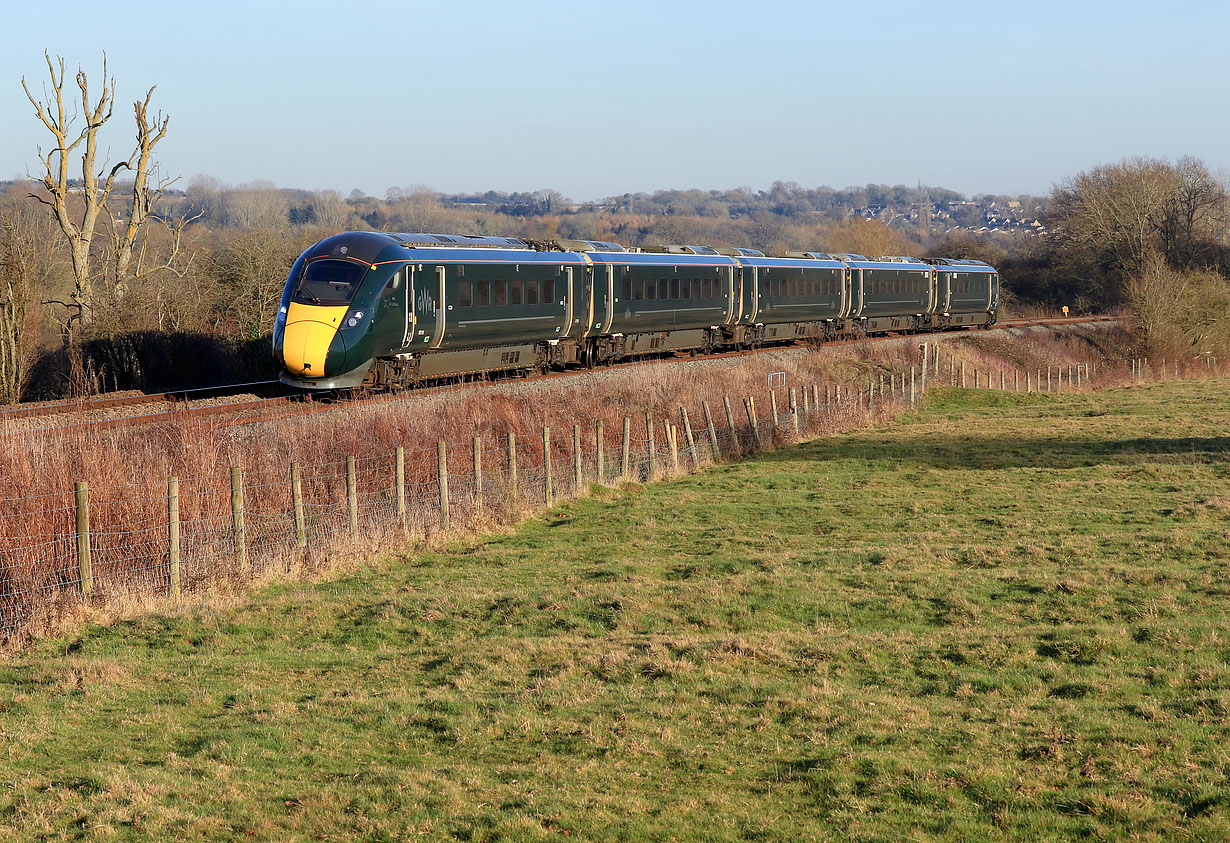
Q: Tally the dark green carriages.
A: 5